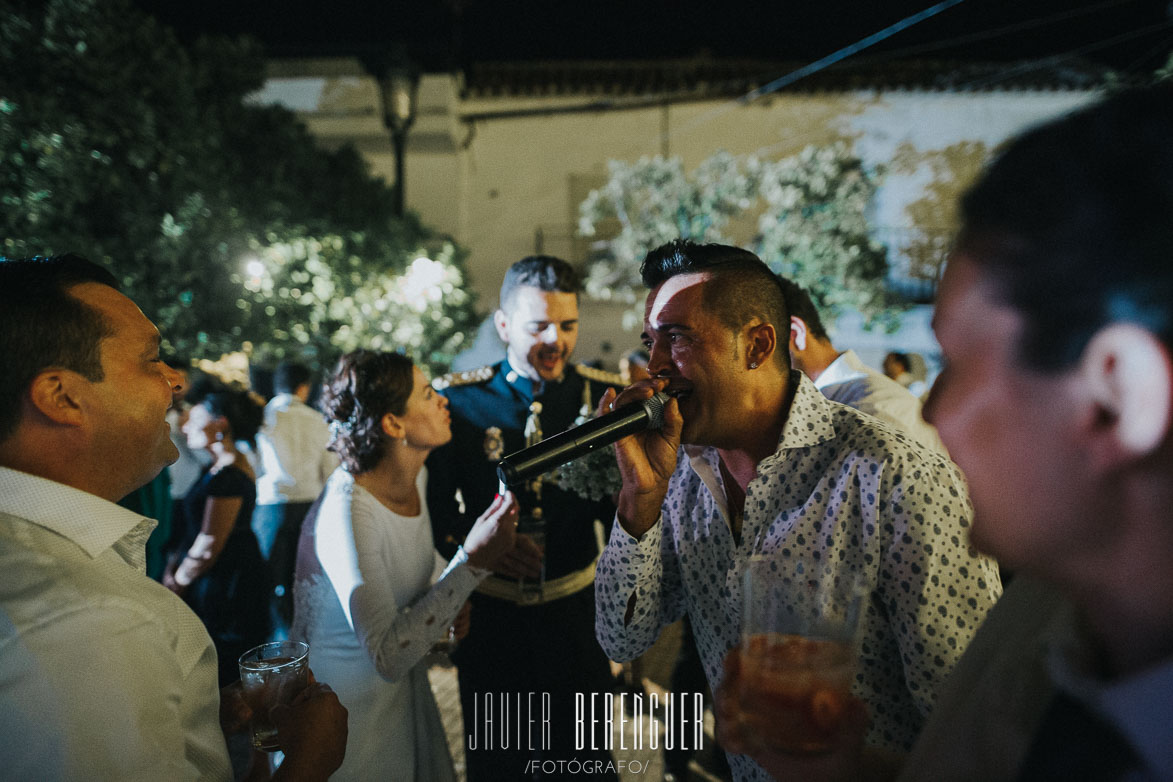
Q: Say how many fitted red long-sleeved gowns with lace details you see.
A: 0